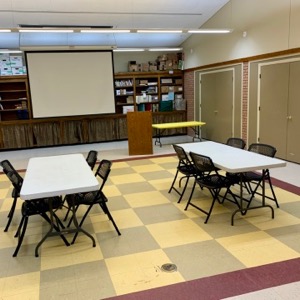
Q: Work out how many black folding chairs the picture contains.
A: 8